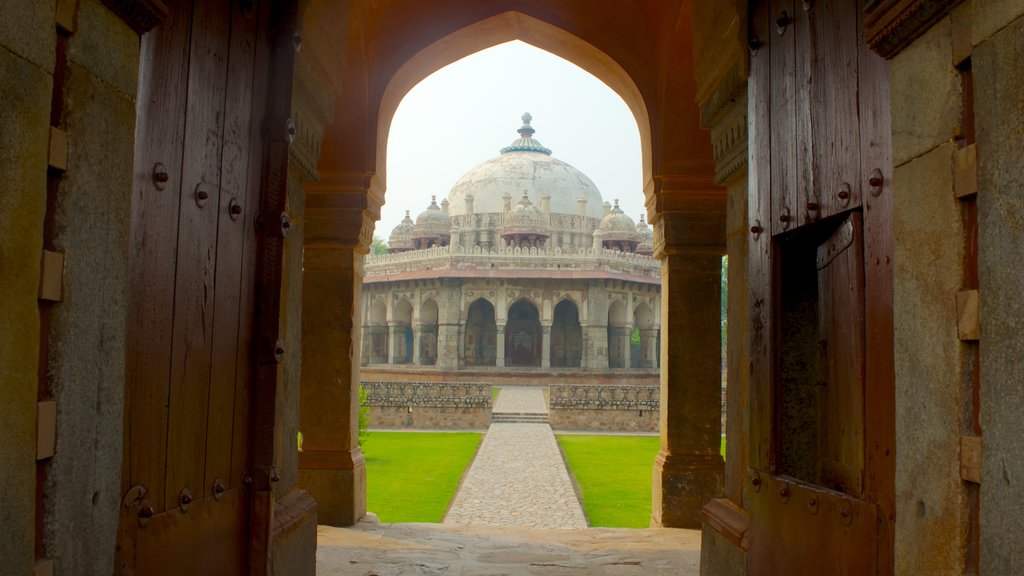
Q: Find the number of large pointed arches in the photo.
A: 1